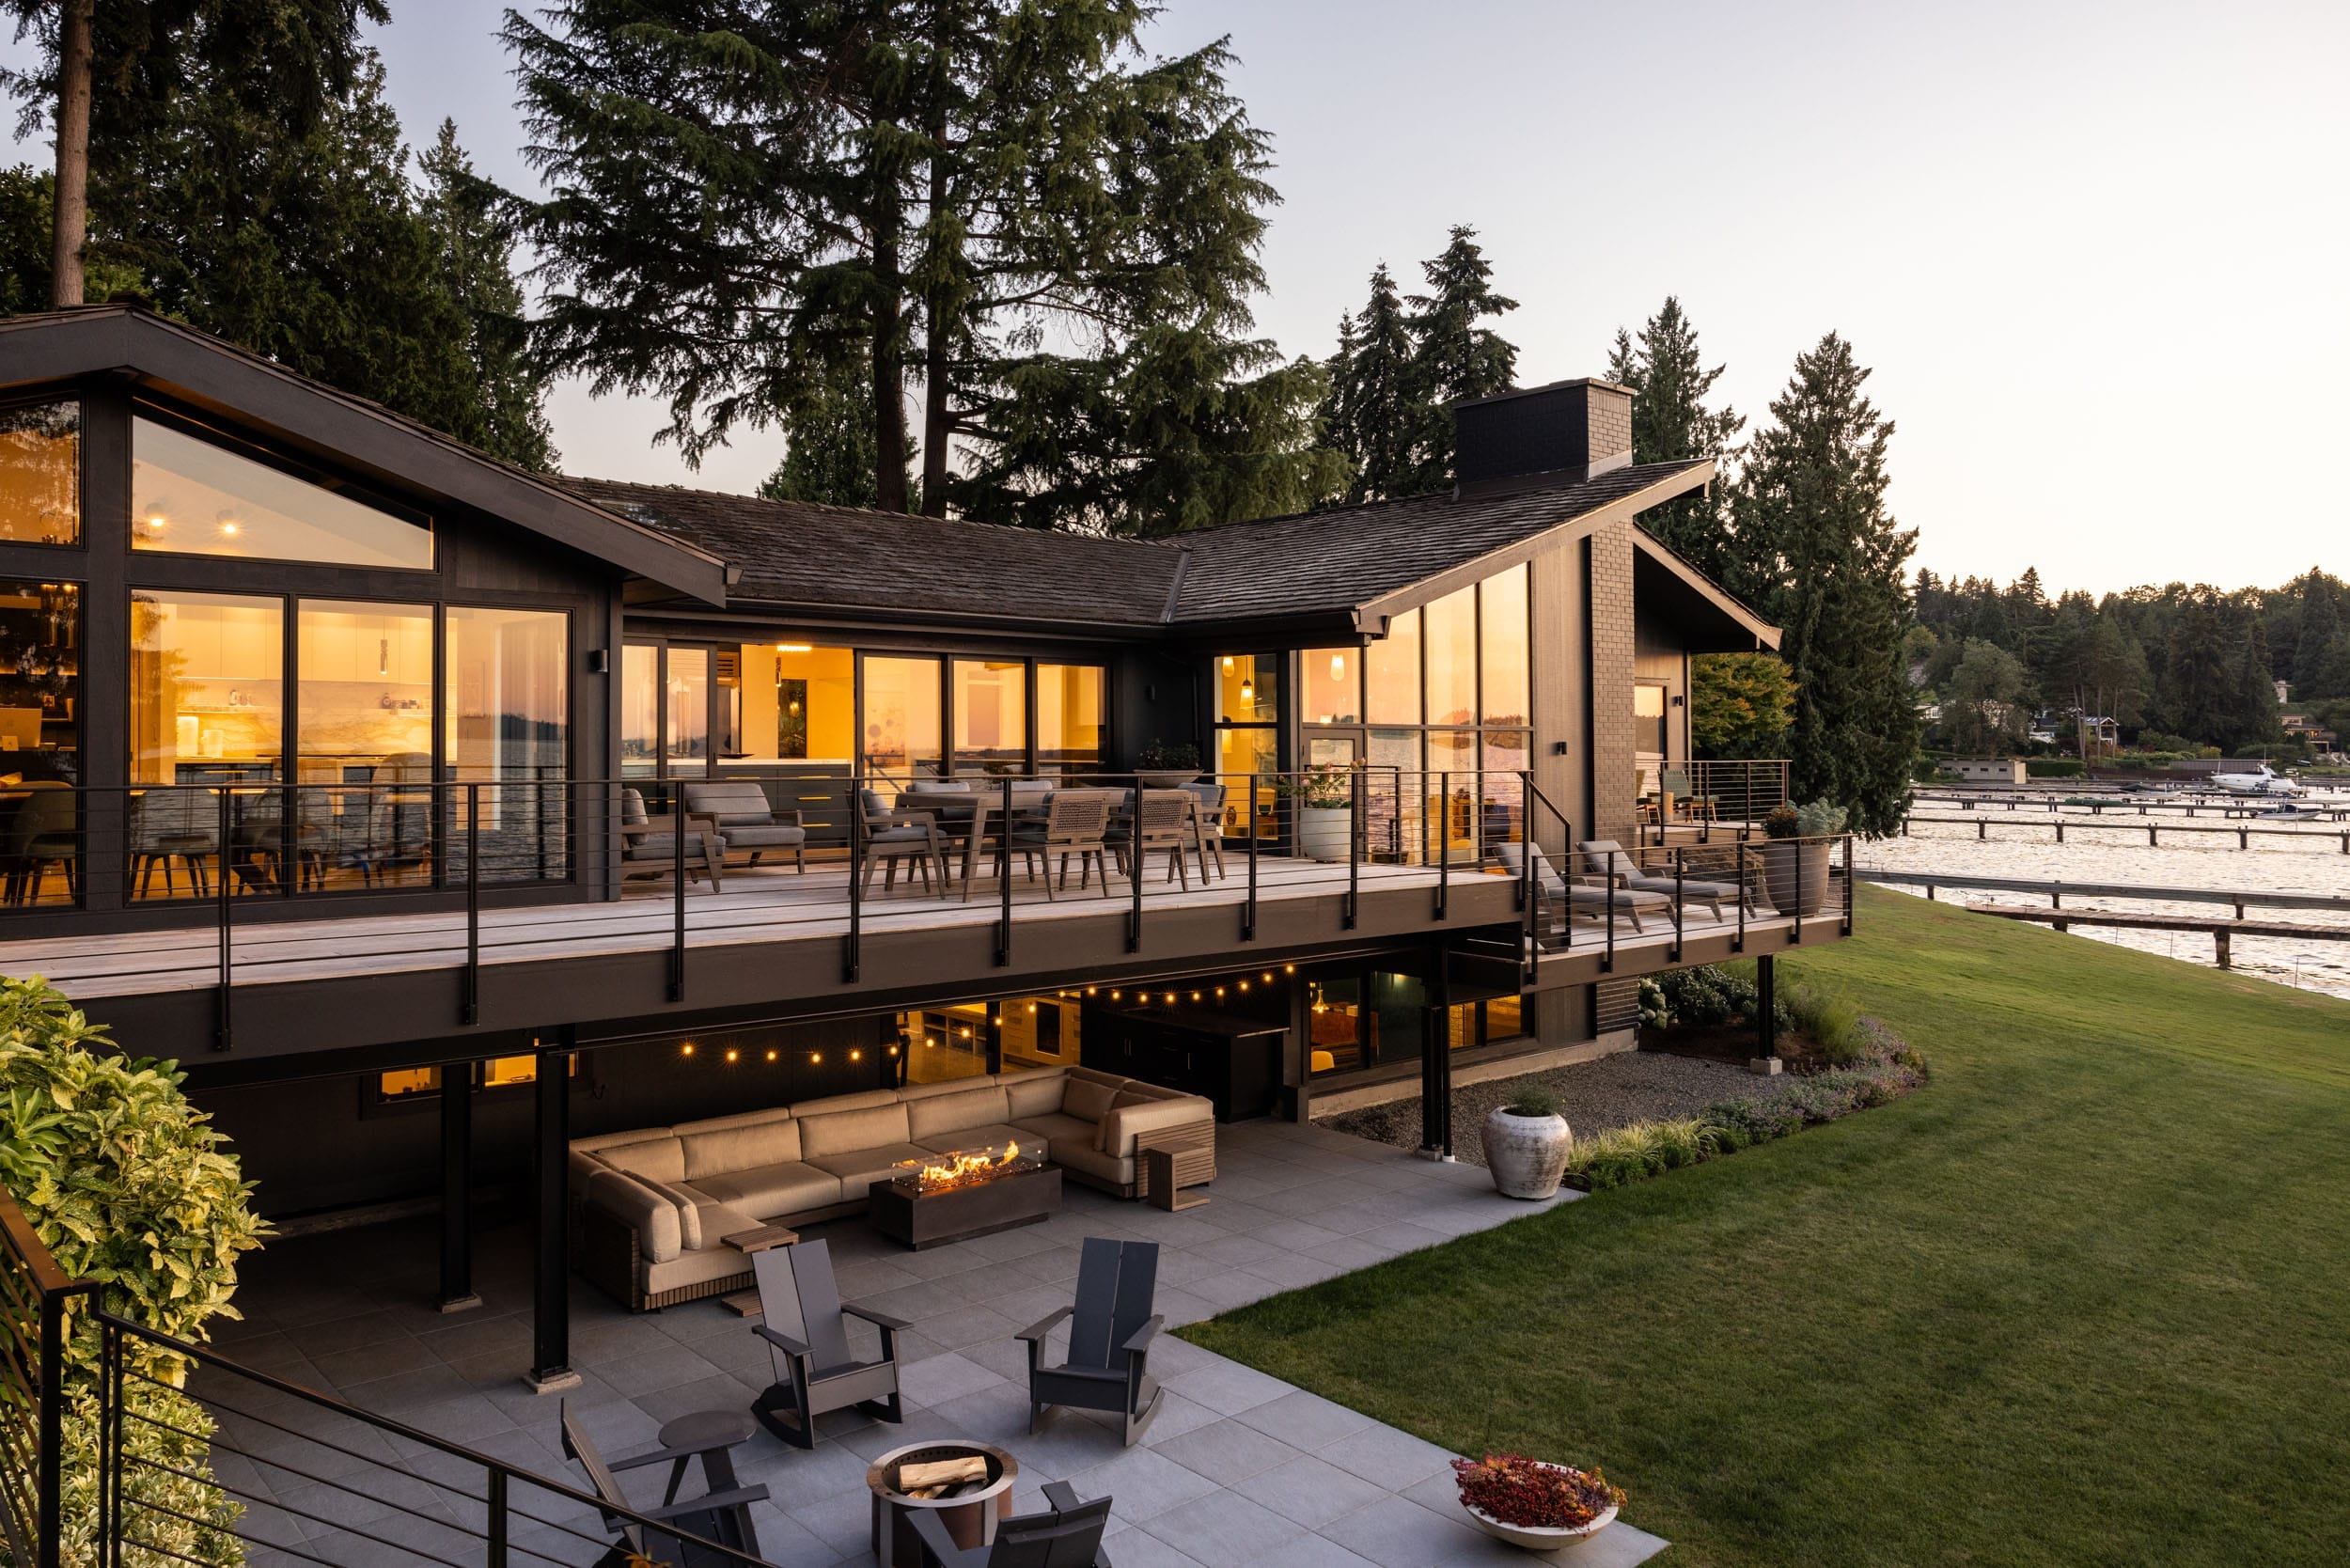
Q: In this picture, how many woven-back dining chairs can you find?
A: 2